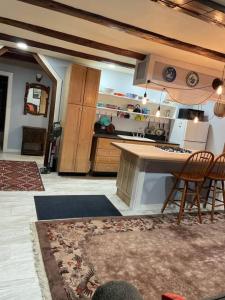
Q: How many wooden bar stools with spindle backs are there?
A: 2